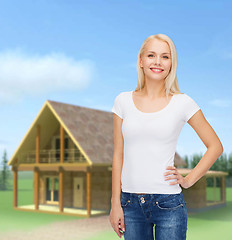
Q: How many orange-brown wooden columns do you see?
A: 6